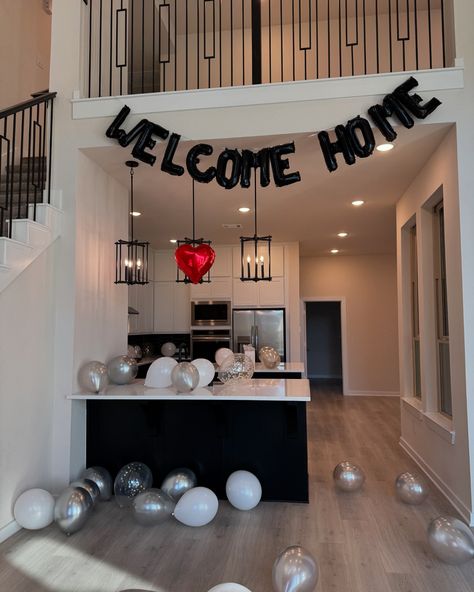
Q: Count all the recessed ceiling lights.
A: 7